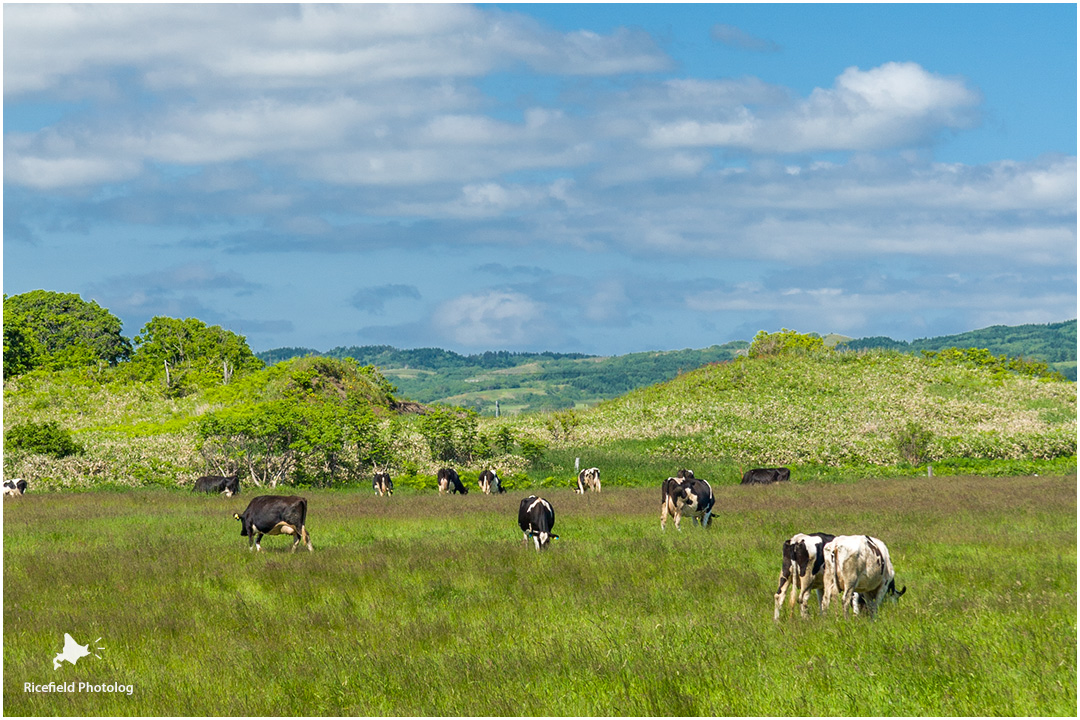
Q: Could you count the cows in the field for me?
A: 13